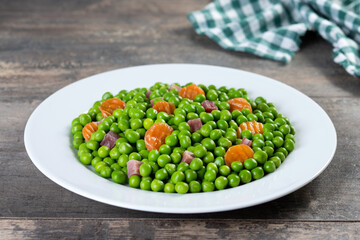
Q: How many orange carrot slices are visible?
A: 8